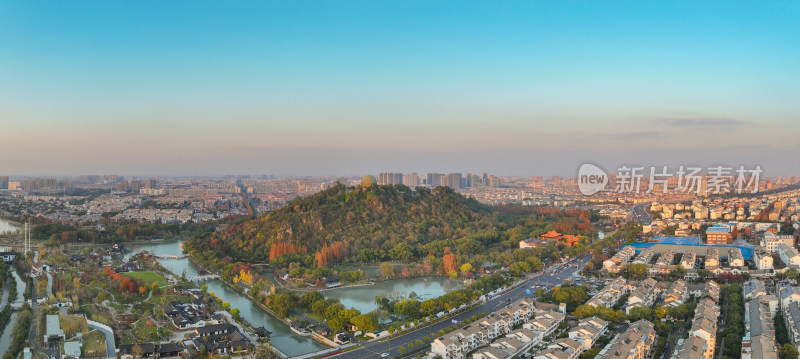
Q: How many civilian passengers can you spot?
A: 0